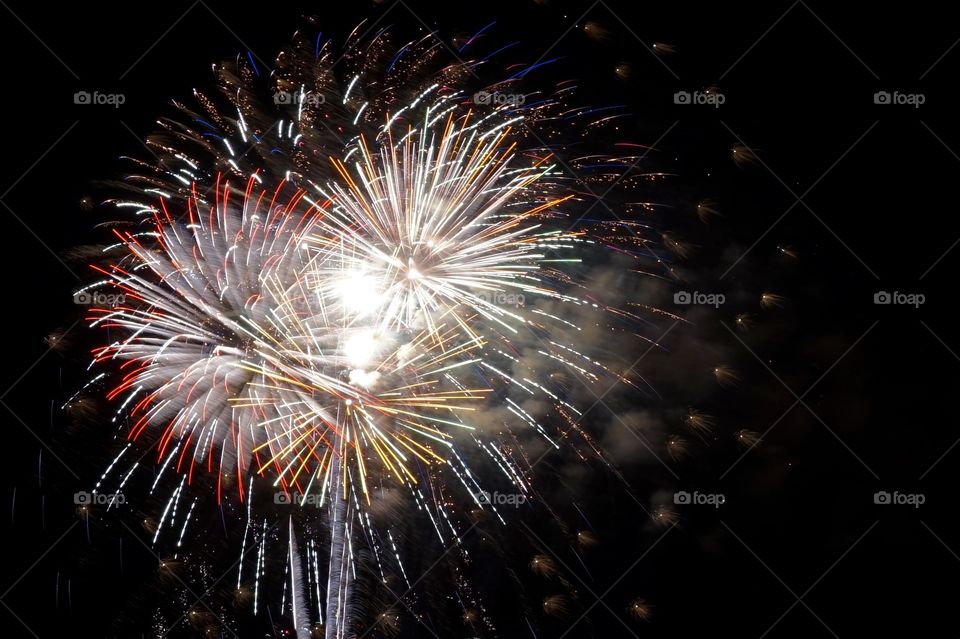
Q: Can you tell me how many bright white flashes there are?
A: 2